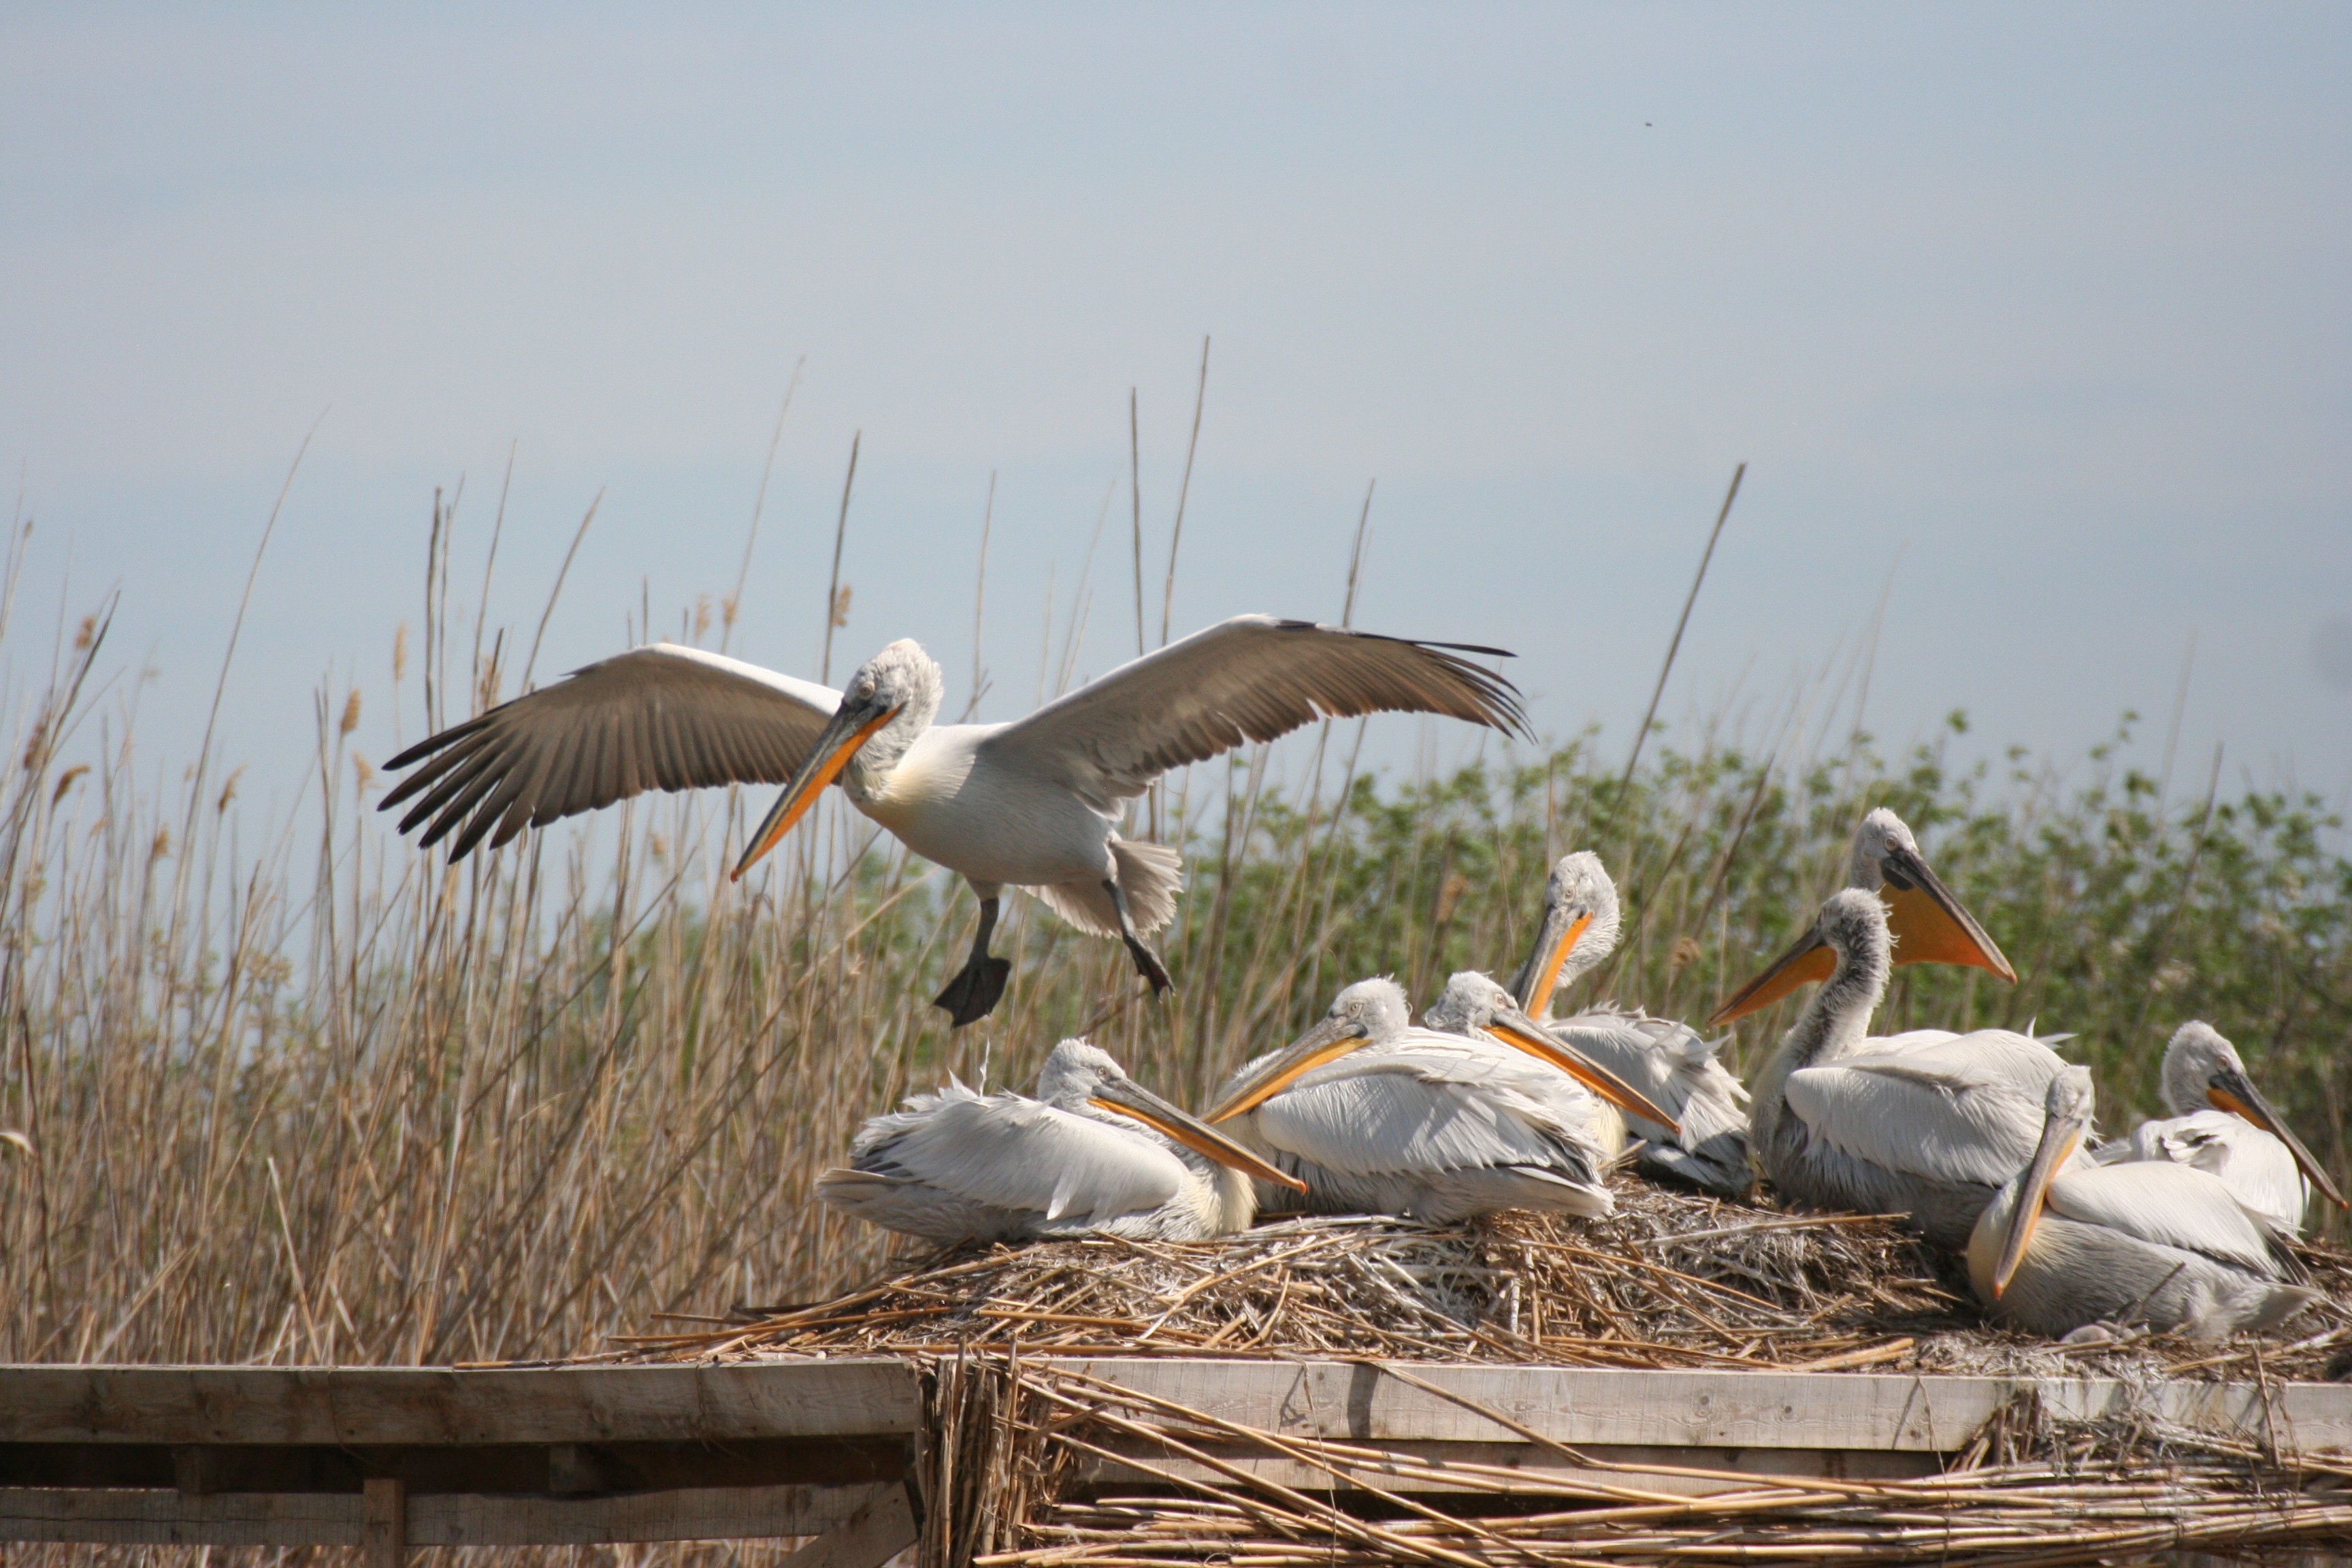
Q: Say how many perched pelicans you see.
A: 8